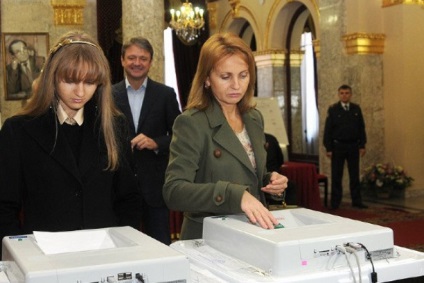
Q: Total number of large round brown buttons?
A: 2